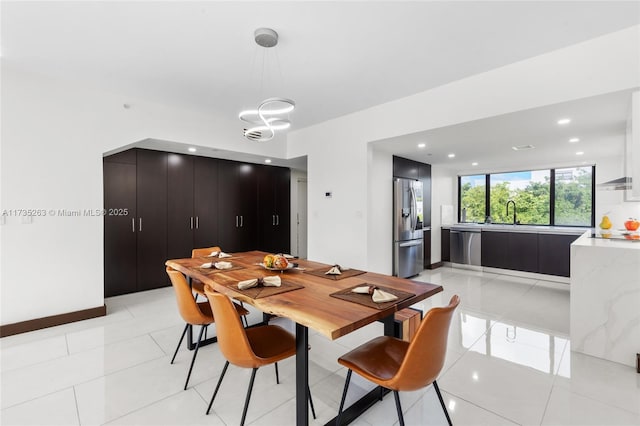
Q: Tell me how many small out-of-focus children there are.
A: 0